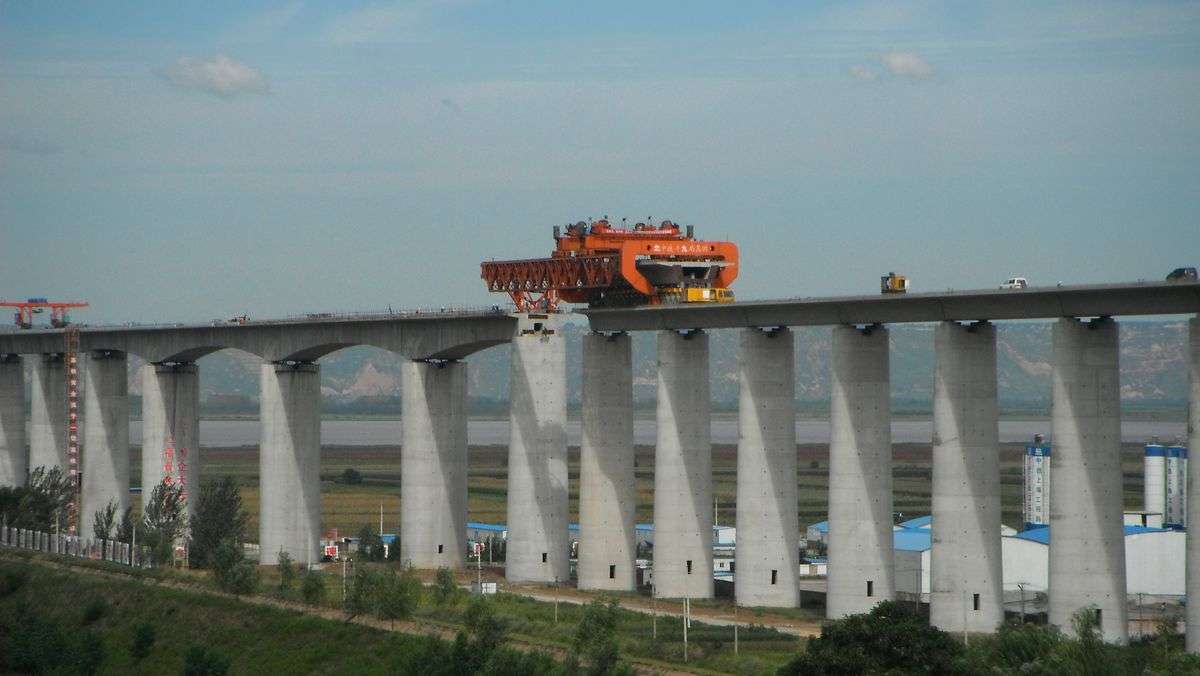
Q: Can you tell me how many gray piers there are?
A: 14